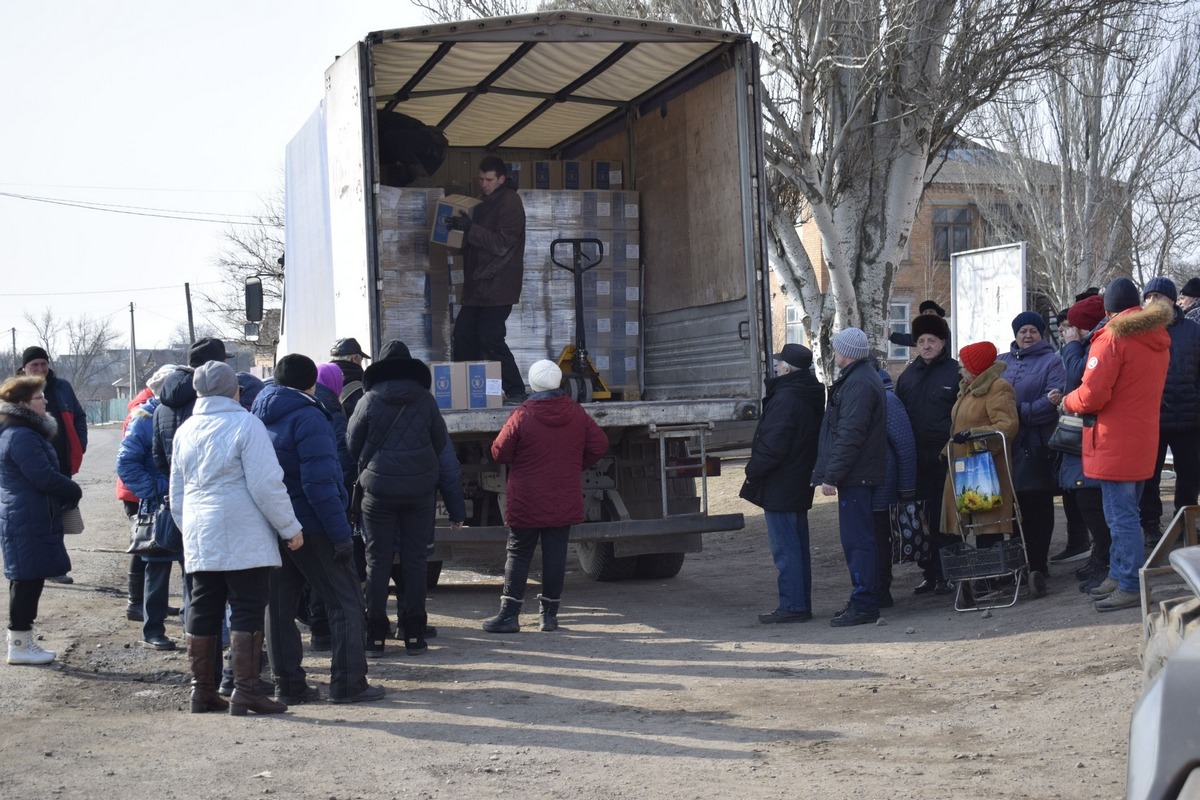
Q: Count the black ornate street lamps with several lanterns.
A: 0